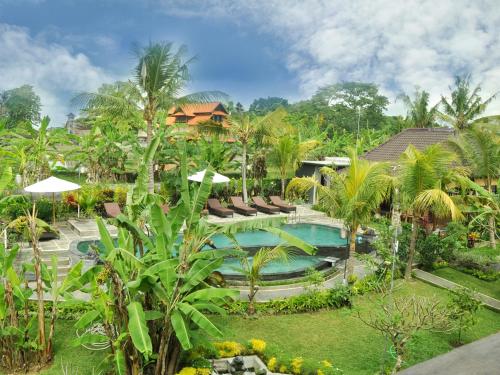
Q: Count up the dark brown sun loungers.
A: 5